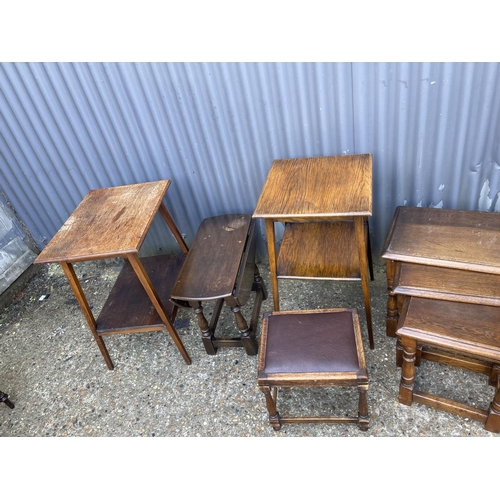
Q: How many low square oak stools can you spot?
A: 1